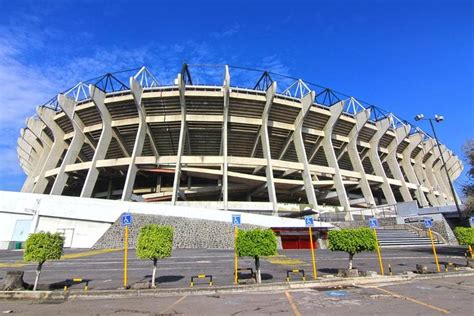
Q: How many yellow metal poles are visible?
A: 5